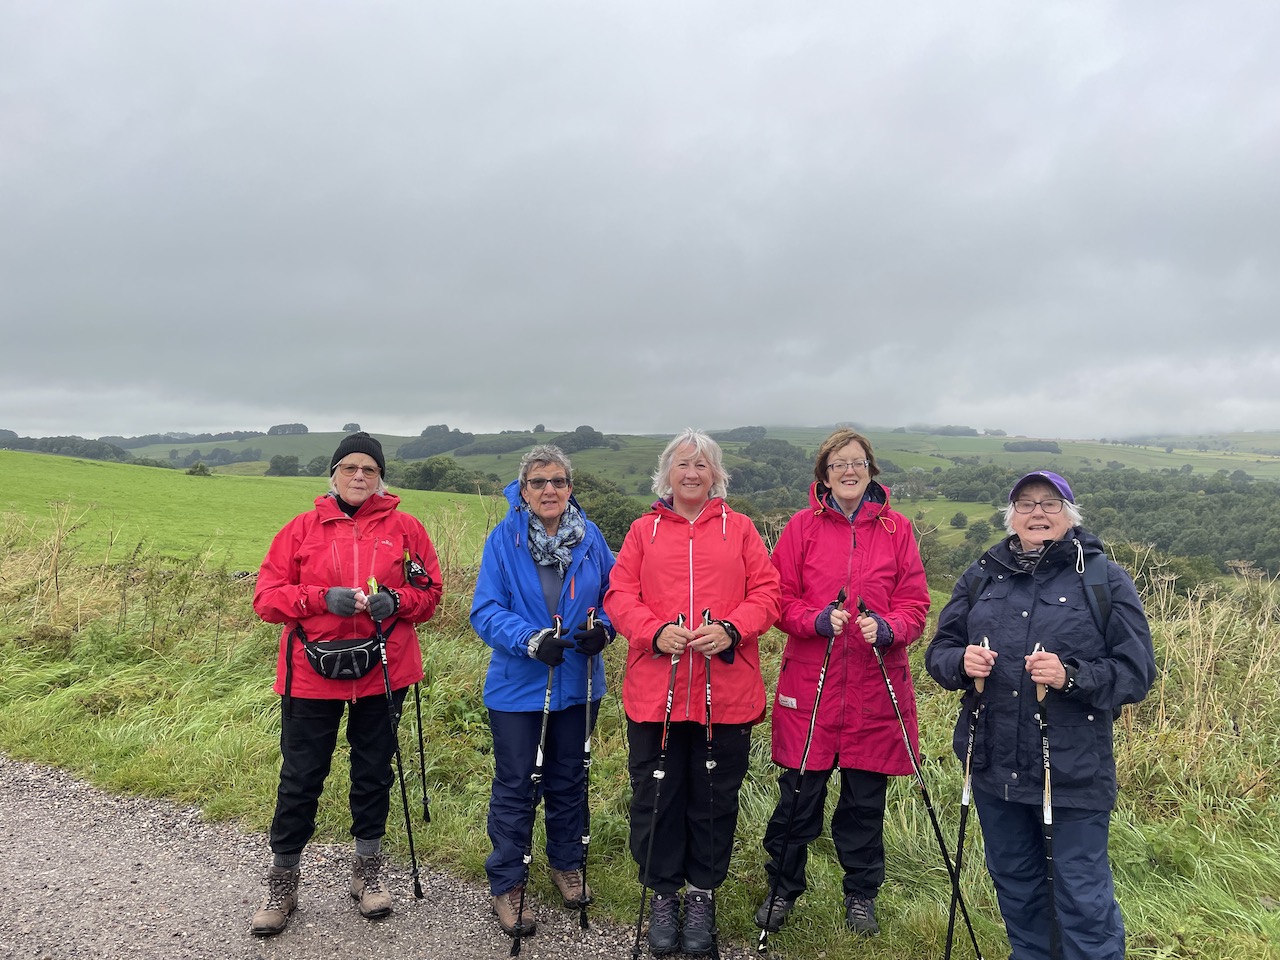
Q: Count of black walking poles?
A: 10